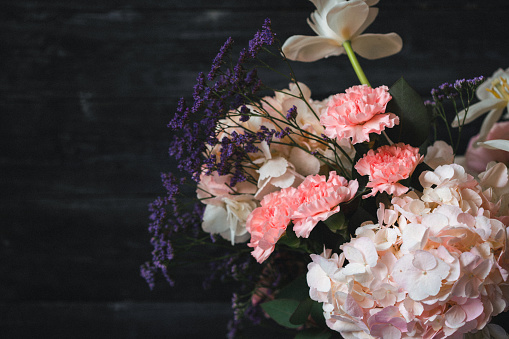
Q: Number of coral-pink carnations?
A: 4